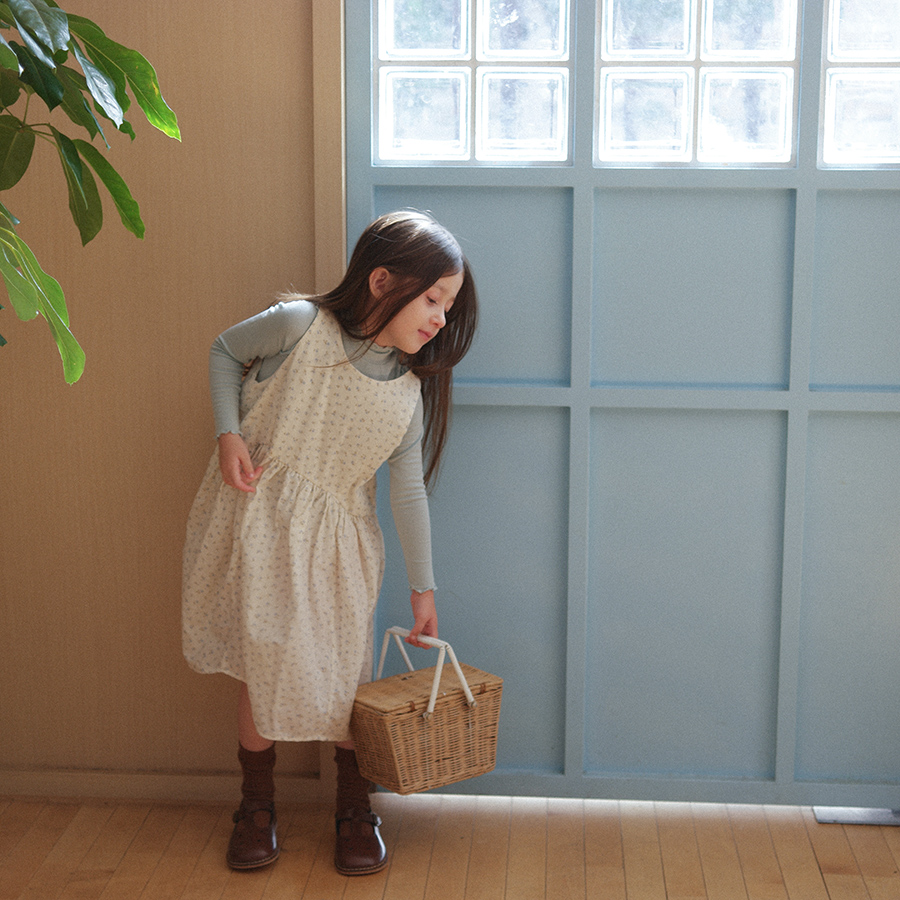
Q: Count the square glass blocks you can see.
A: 10